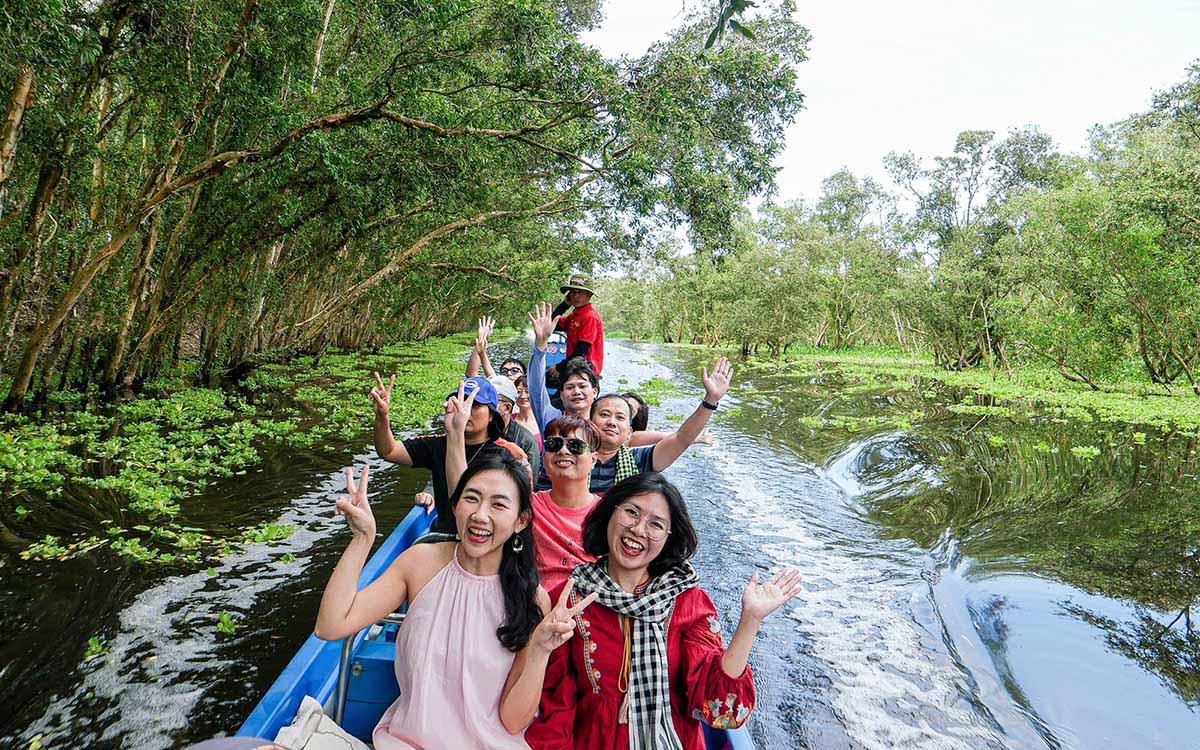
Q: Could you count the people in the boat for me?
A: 11